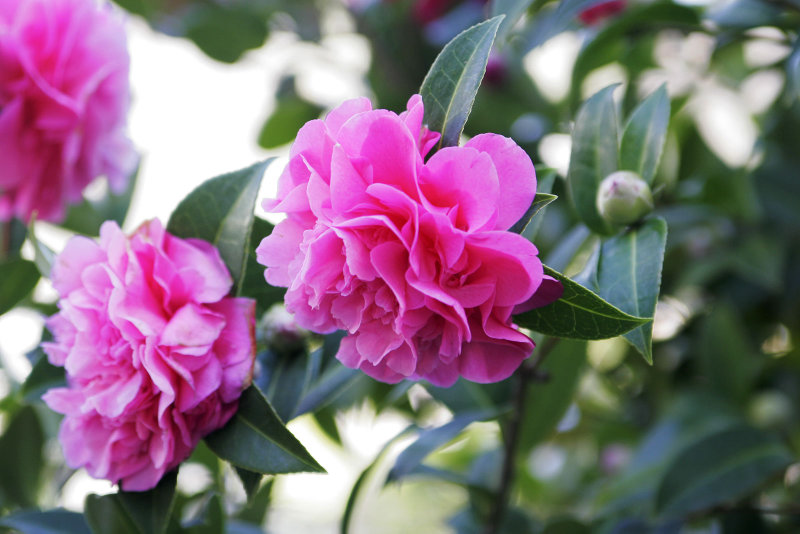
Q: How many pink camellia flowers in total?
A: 3